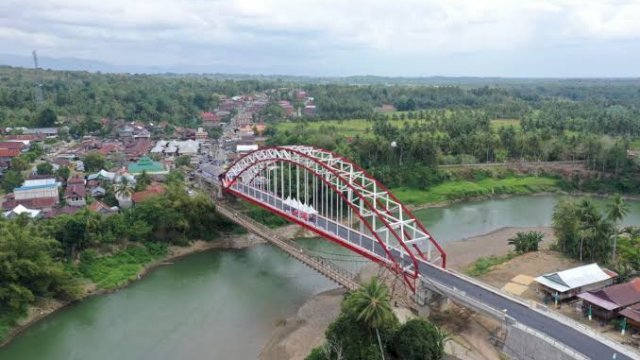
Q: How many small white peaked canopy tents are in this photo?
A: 5